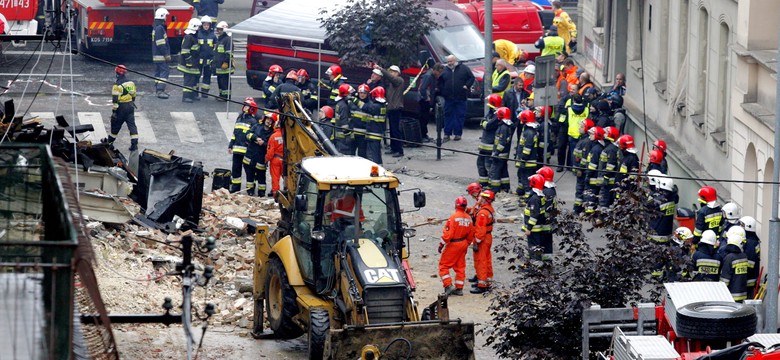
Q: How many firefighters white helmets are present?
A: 11